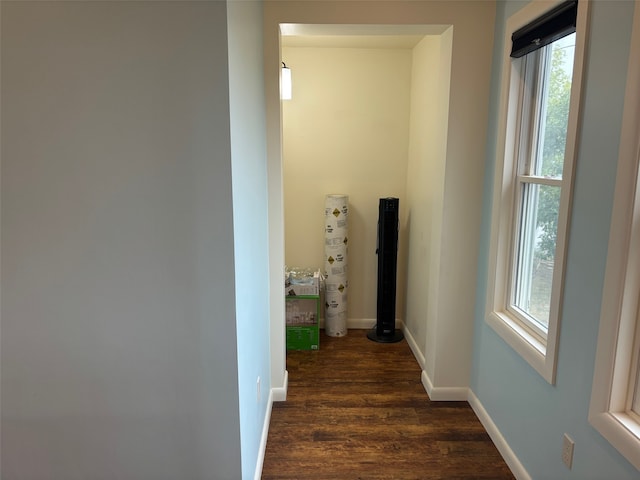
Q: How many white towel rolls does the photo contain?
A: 1